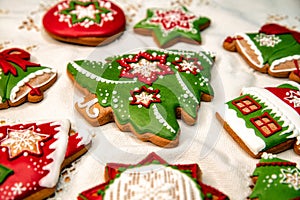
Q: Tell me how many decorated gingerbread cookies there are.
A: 9